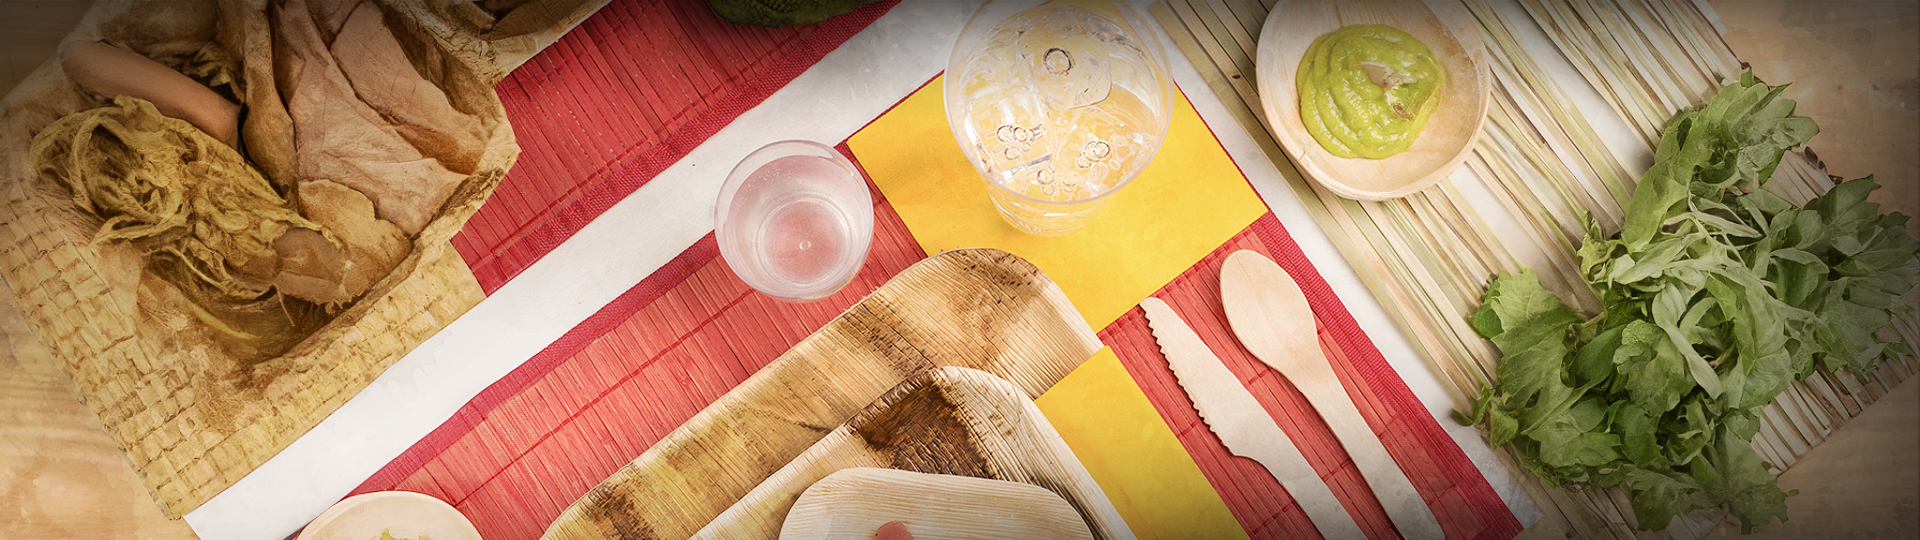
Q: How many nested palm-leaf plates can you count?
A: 3